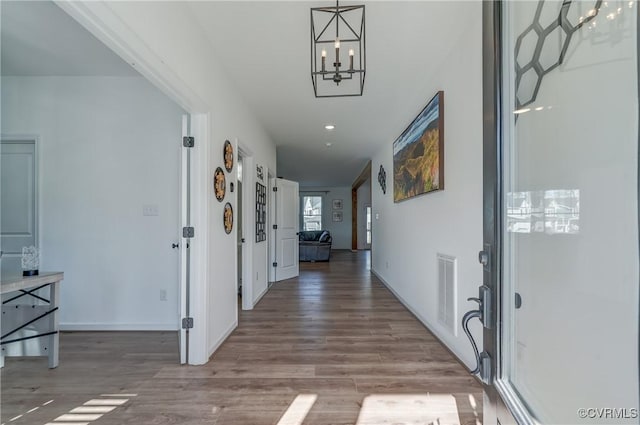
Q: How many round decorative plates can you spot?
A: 3